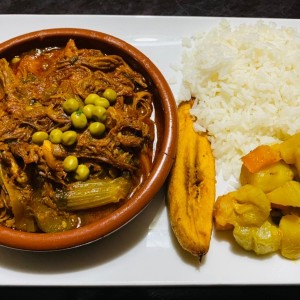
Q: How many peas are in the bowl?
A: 13